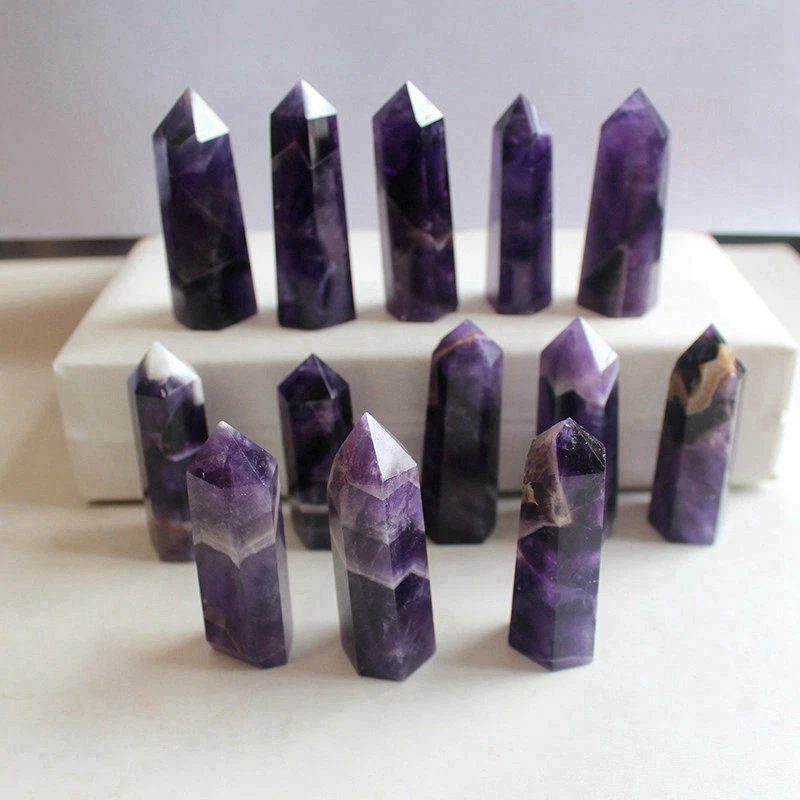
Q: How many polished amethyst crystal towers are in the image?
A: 13